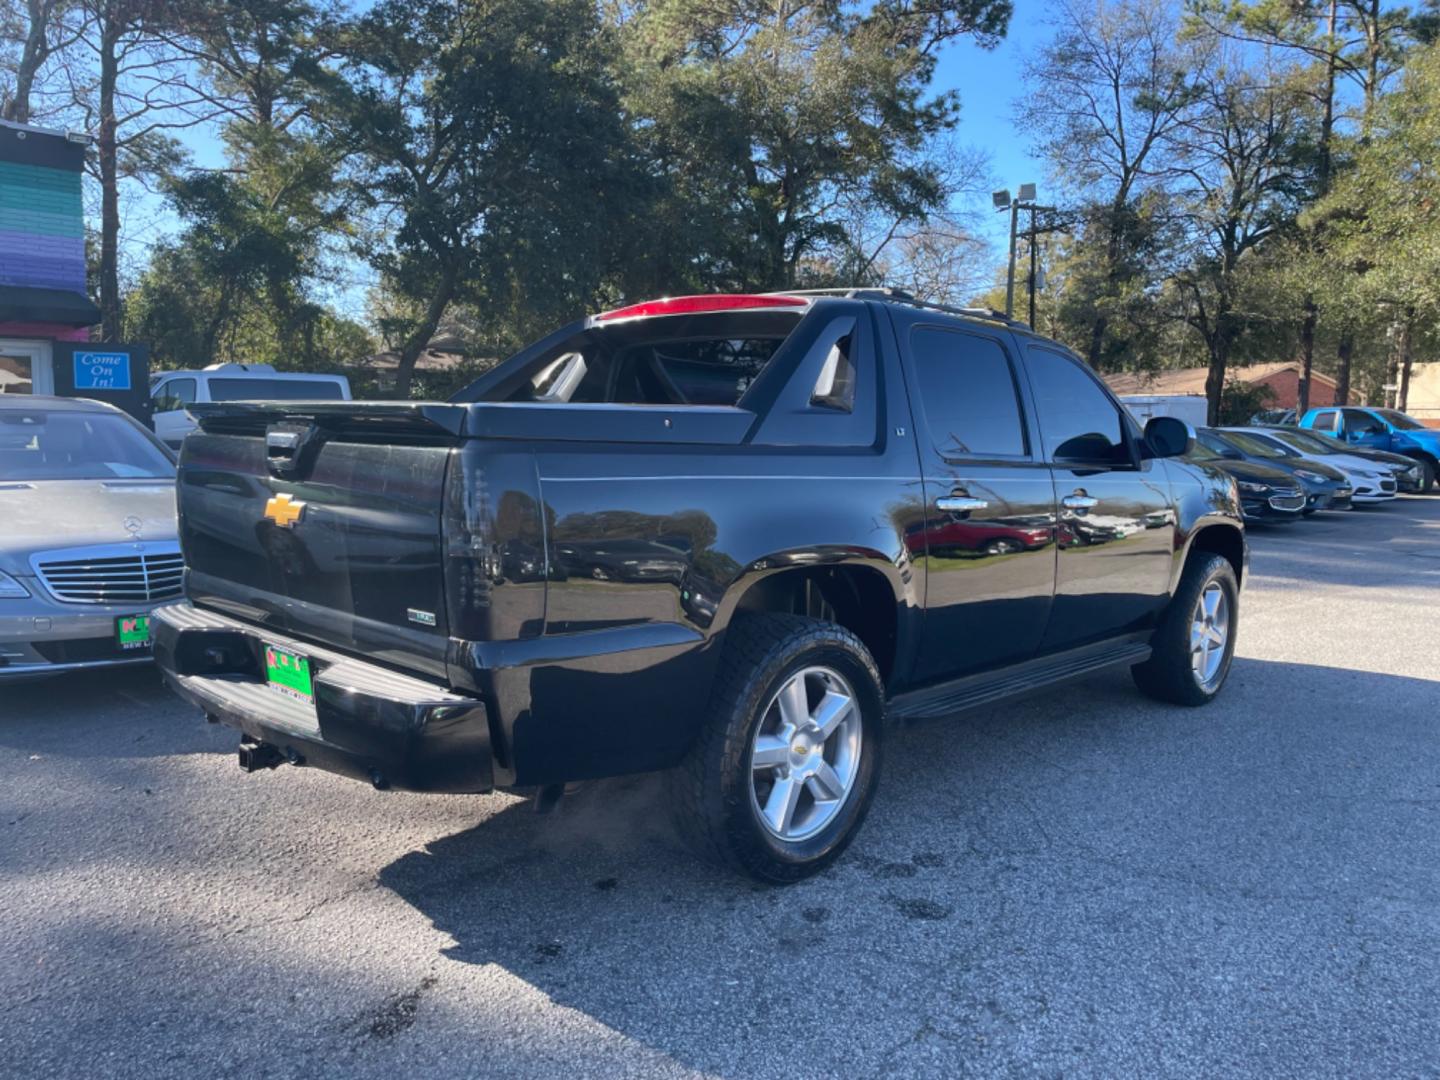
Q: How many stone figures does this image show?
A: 0